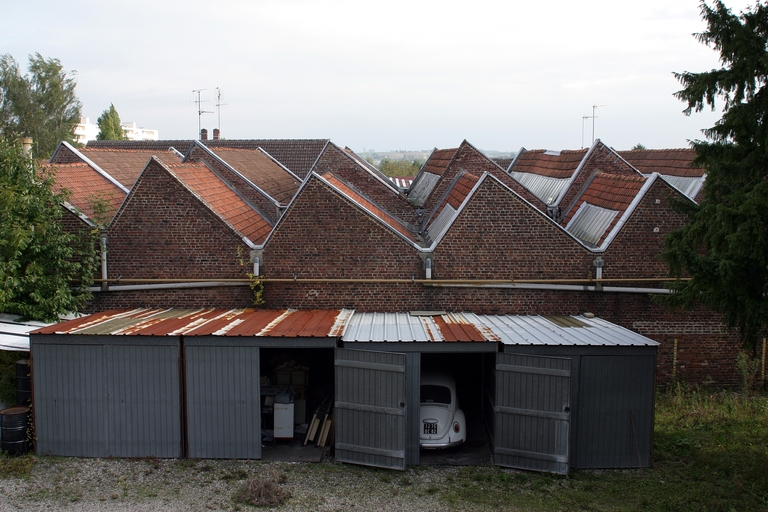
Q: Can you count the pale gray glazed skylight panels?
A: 5